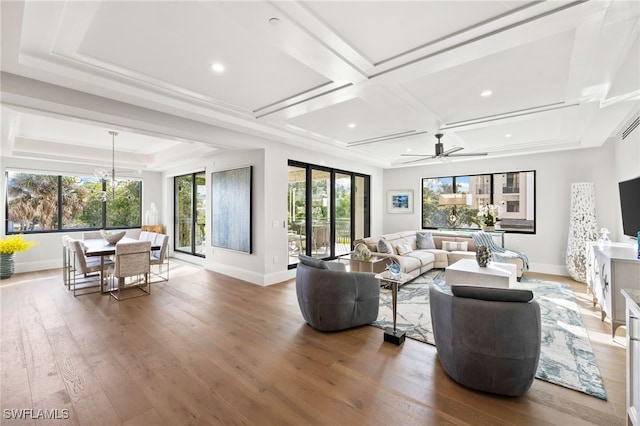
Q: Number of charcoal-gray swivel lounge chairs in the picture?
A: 2